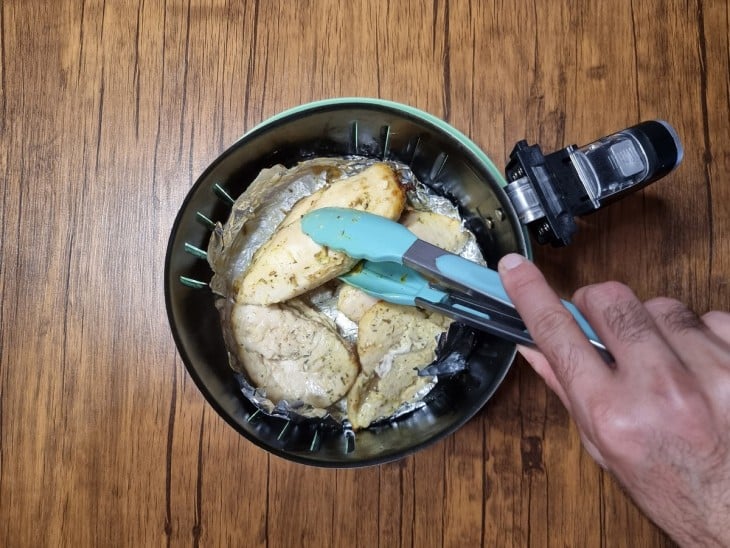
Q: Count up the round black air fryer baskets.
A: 1